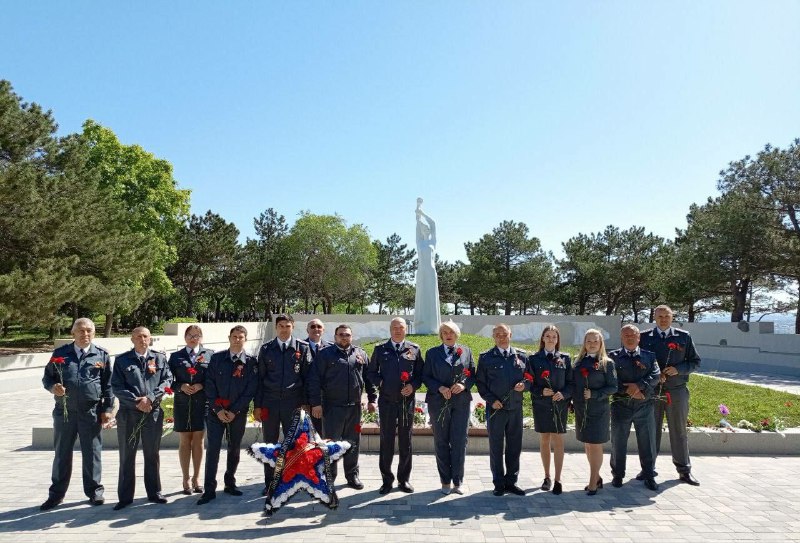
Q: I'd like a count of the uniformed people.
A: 14